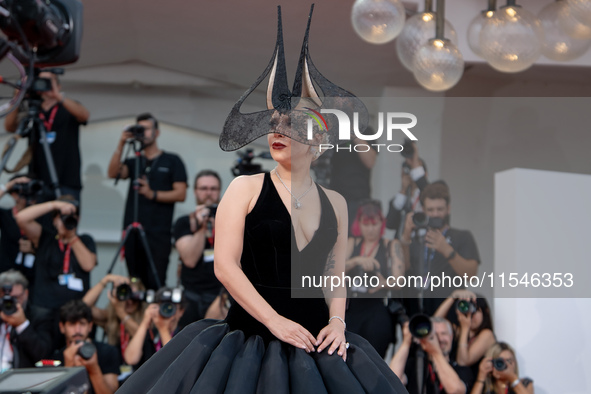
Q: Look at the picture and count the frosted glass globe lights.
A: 7